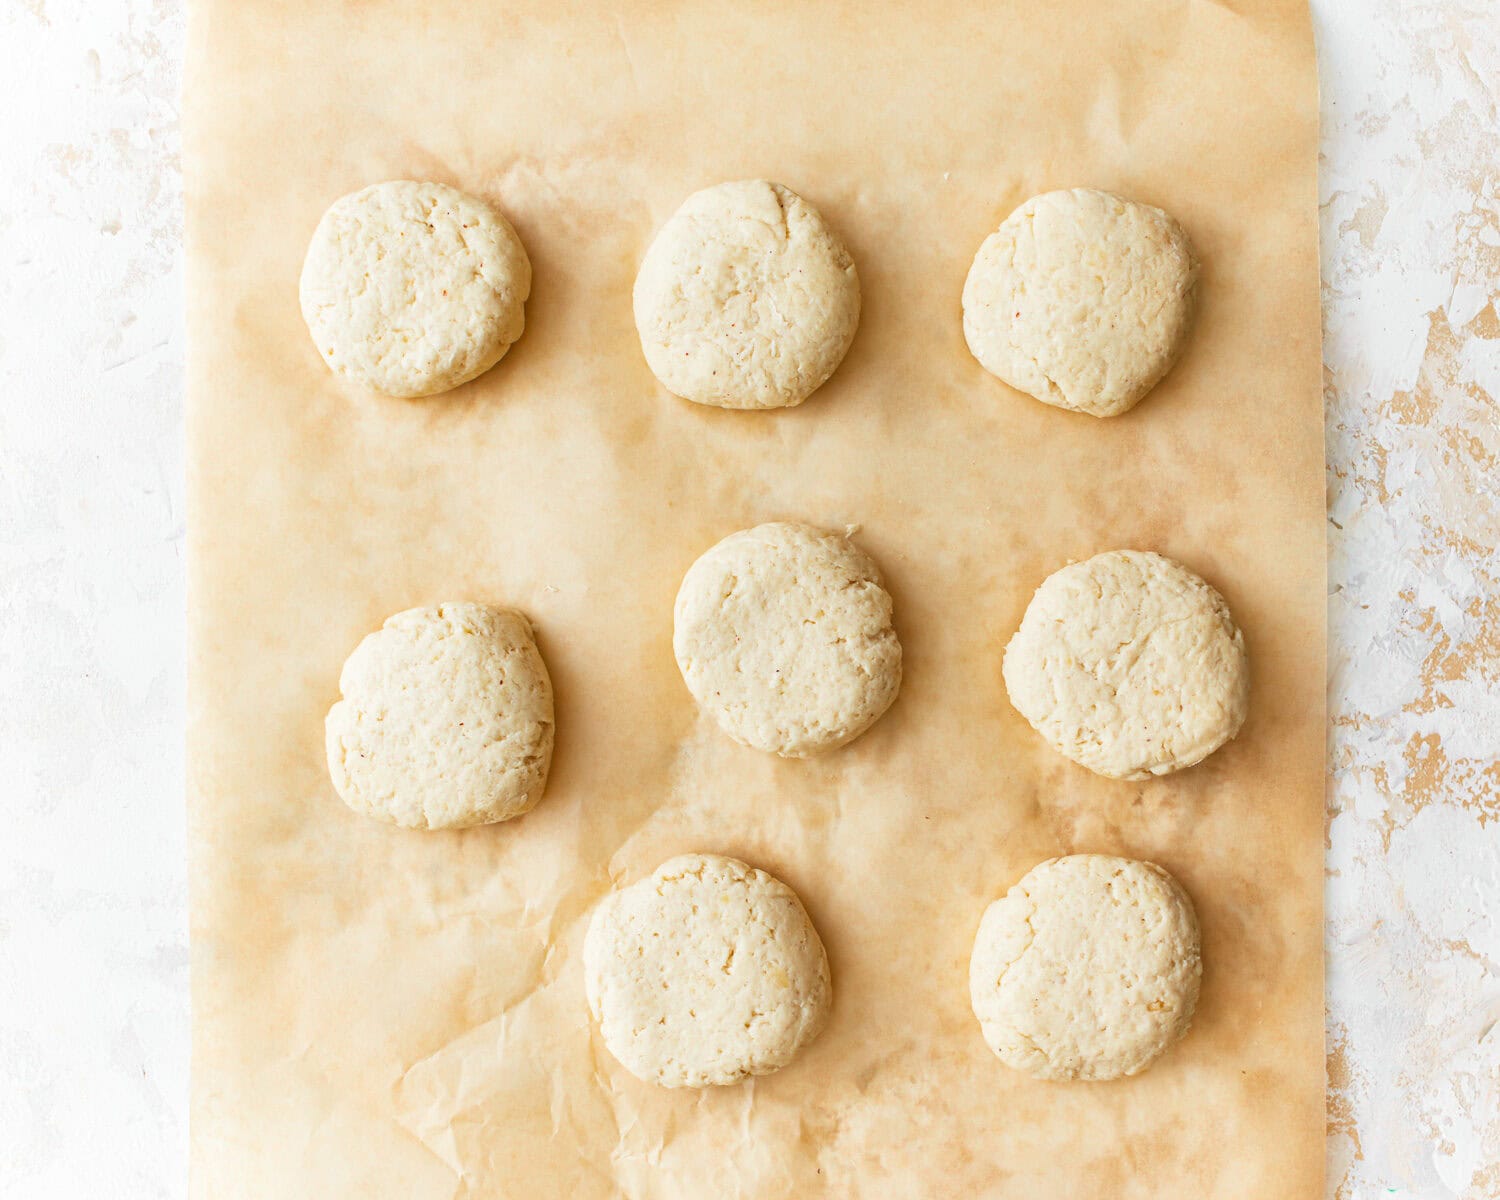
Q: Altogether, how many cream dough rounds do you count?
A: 8